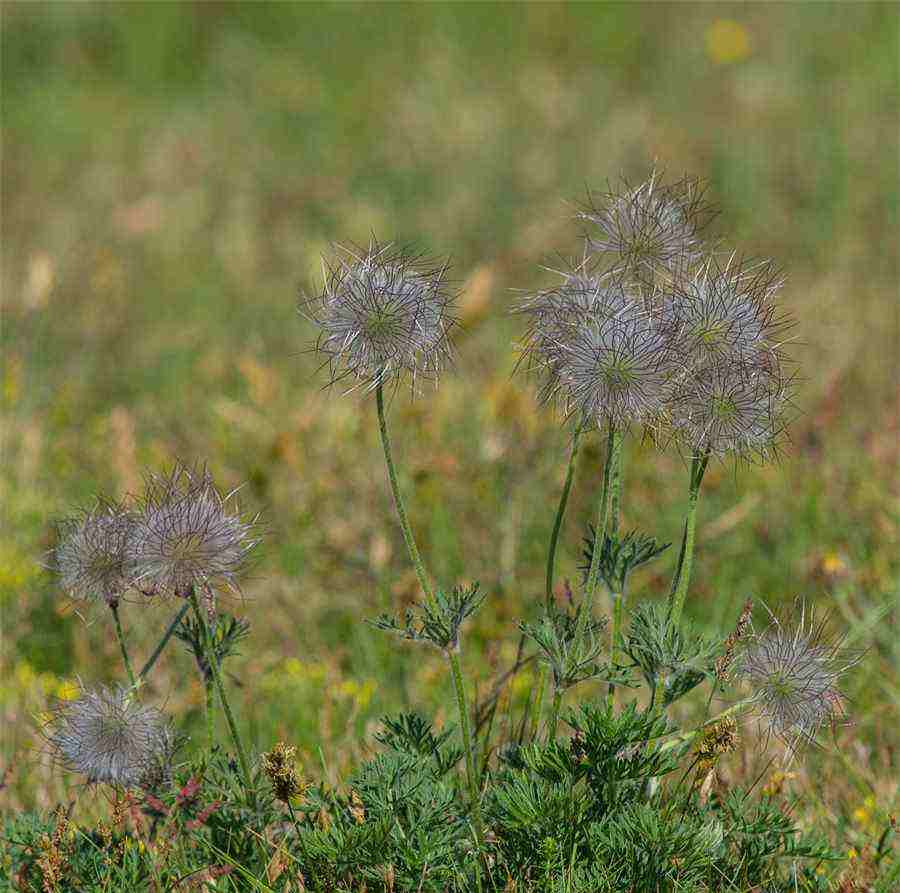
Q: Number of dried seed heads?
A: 10